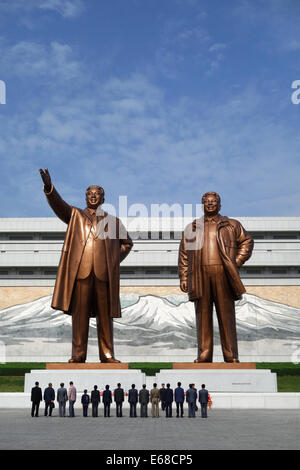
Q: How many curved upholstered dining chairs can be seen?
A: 0